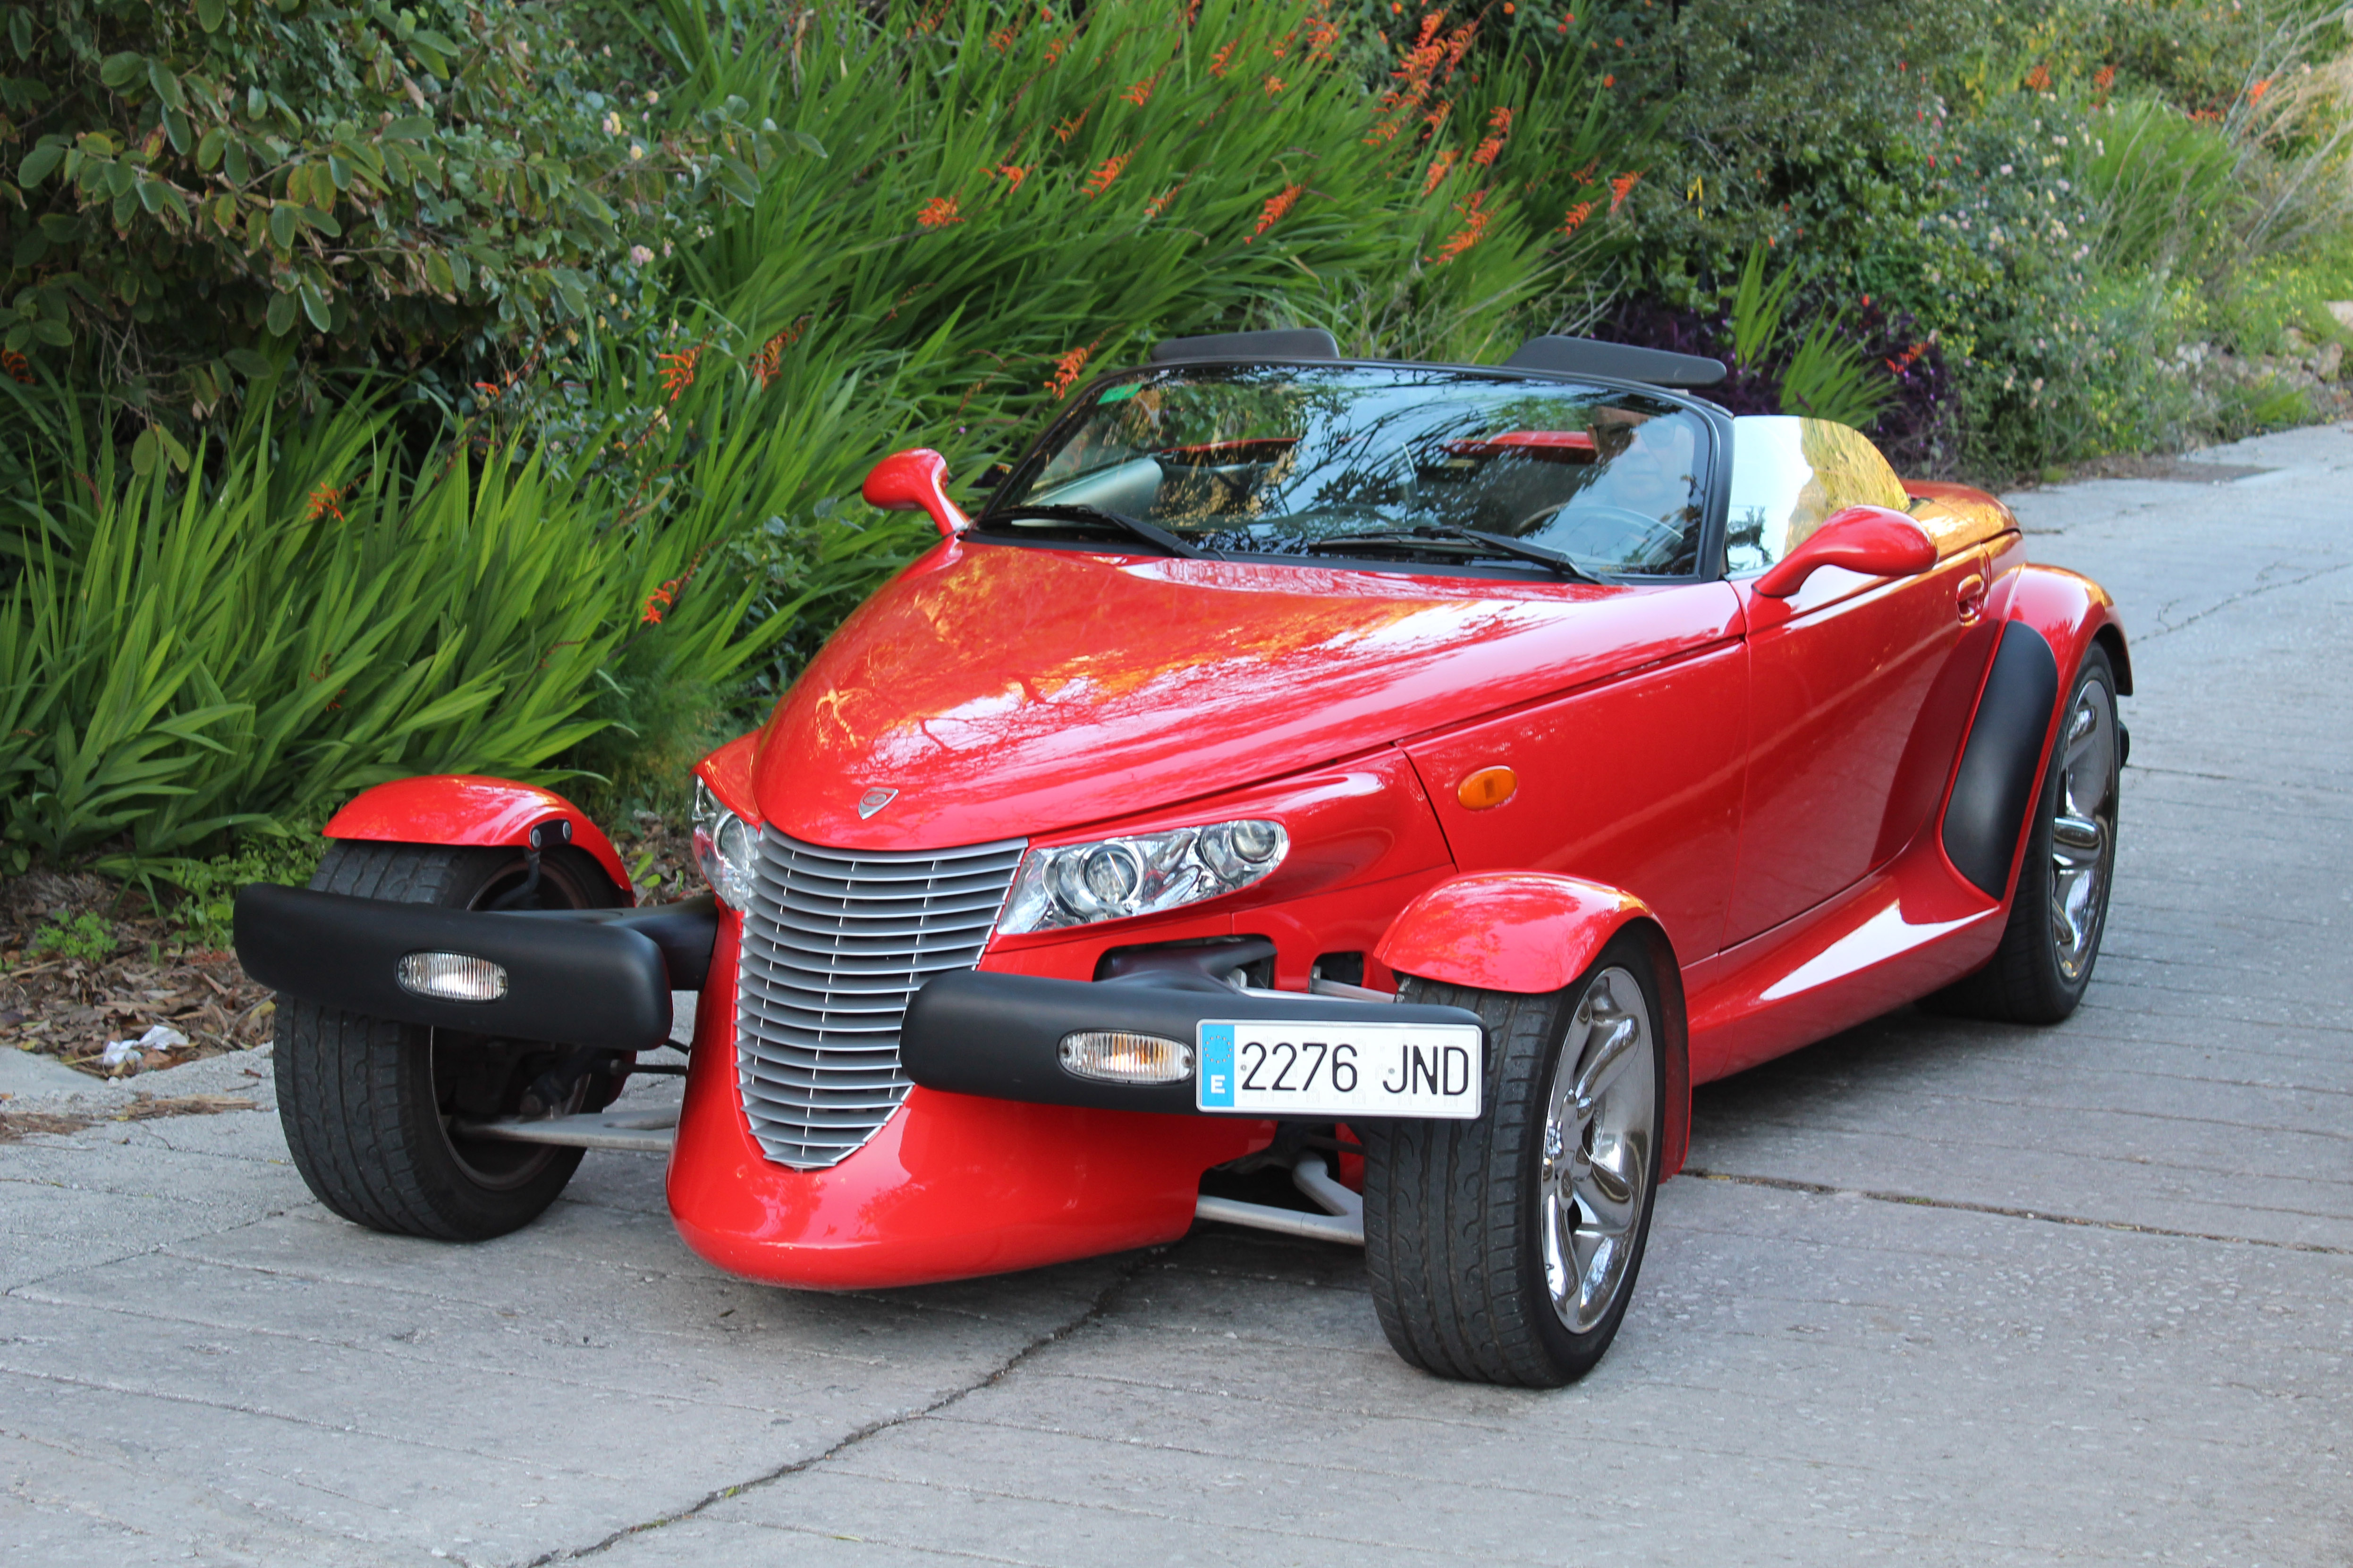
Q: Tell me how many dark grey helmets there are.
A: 0